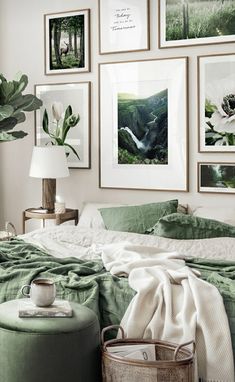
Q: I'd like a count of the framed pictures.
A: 7